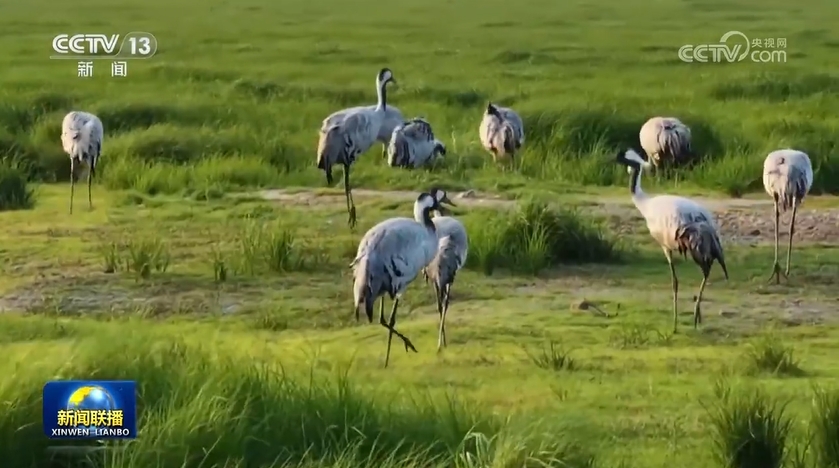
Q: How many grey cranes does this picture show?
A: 10